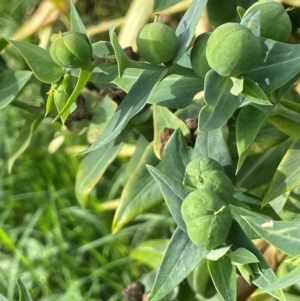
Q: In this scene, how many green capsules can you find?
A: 7